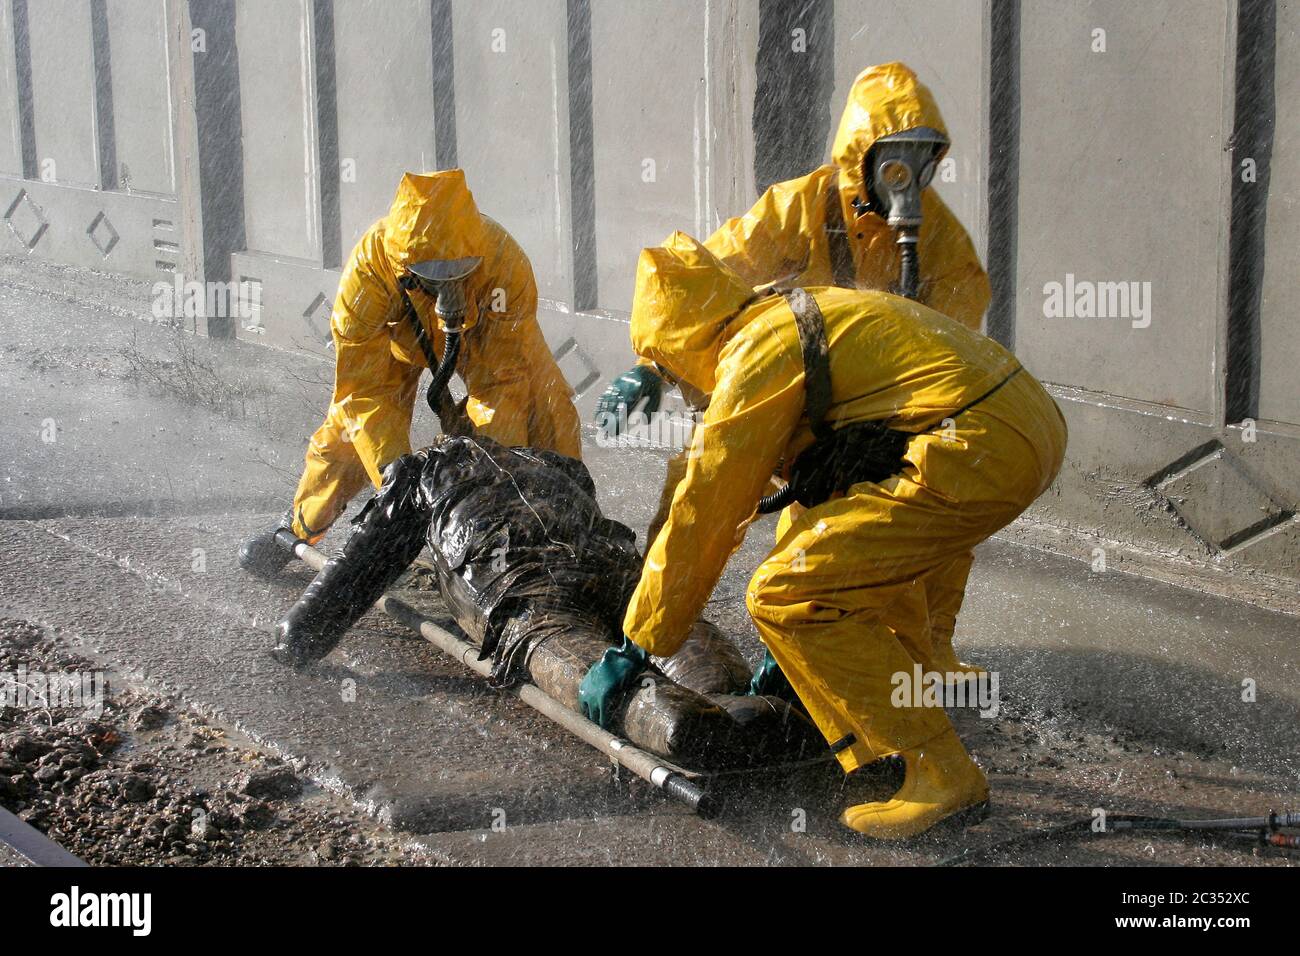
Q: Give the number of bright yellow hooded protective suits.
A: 3